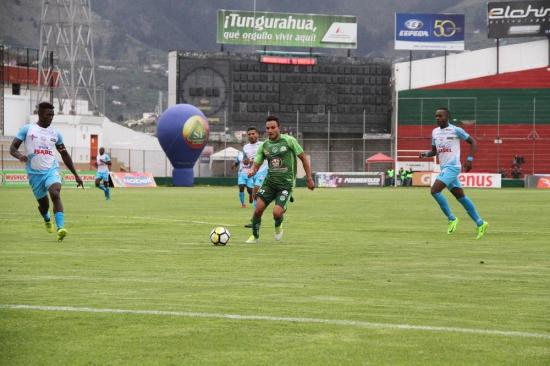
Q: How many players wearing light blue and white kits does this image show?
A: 5